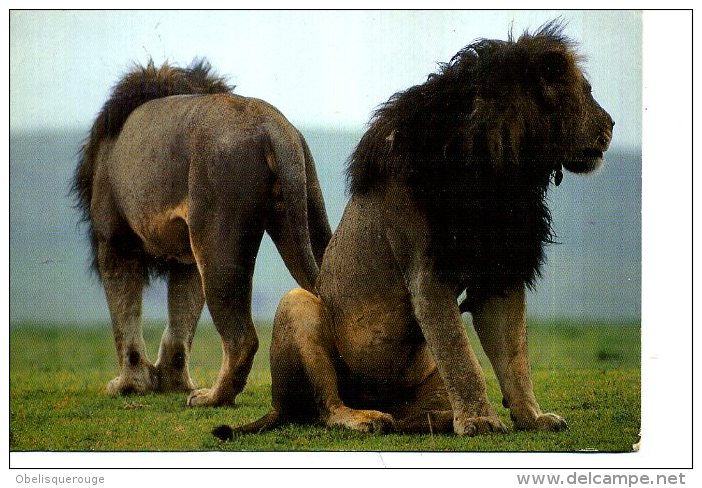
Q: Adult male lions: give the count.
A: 2